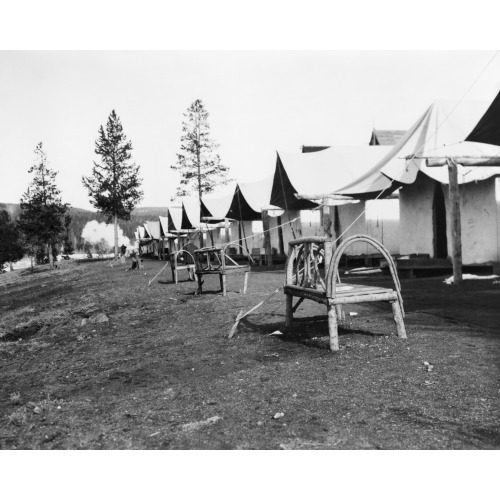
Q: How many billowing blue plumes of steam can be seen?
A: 0